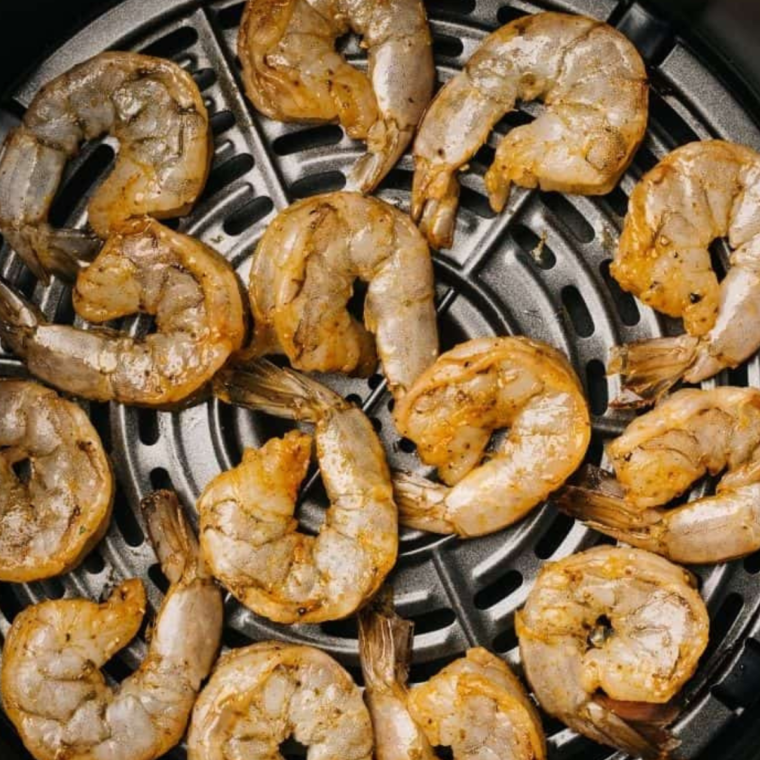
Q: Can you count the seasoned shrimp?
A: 14